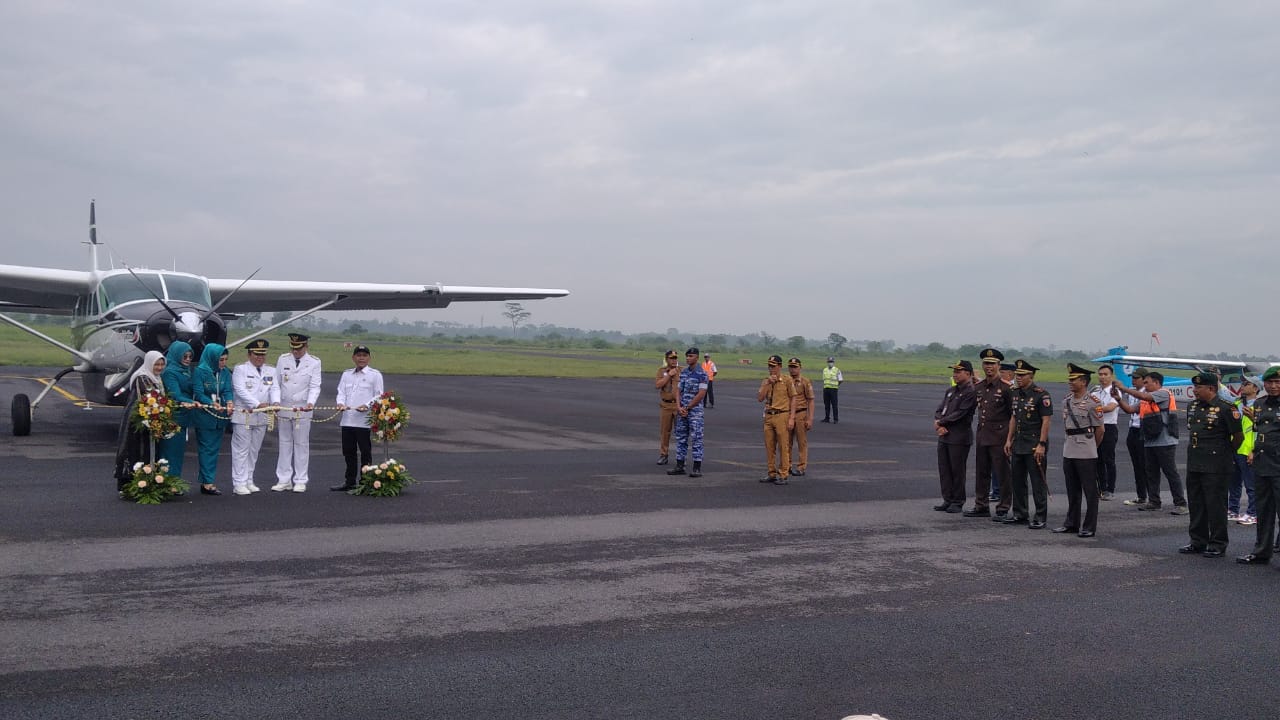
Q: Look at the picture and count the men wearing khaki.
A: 3